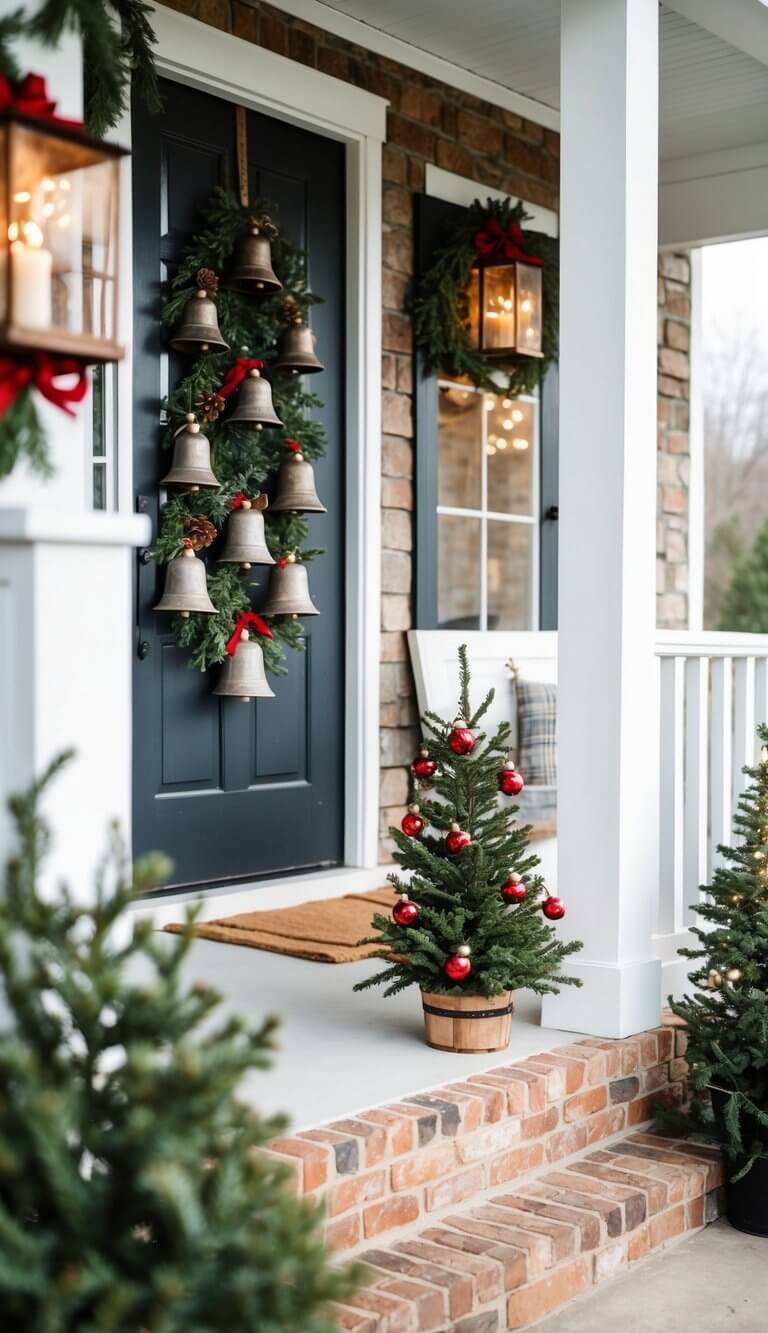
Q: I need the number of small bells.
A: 10